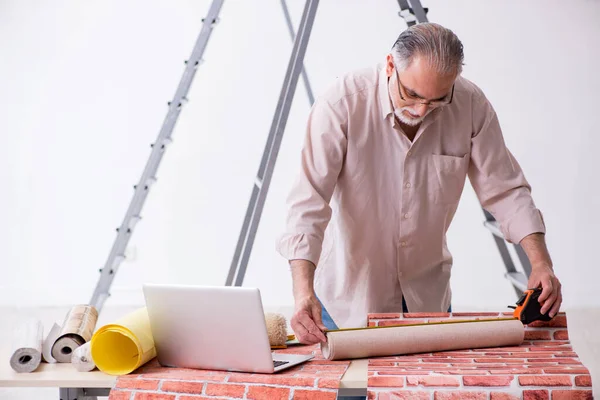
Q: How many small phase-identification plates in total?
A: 0